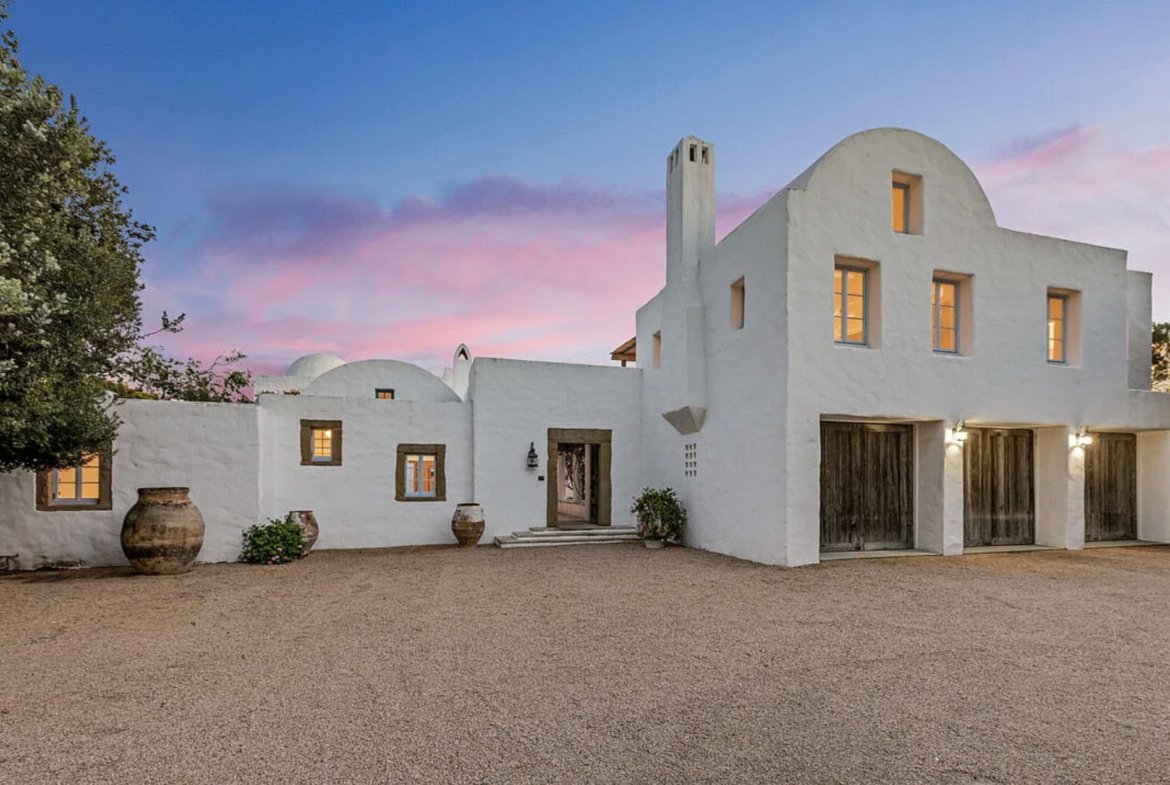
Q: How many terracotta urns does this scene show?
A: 3